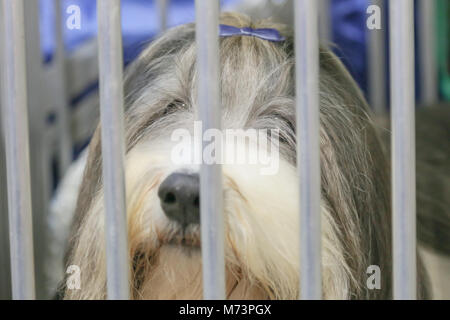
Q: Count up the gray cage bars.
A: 5